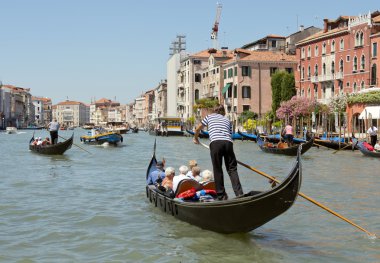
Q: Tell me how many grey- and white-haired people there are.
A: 3